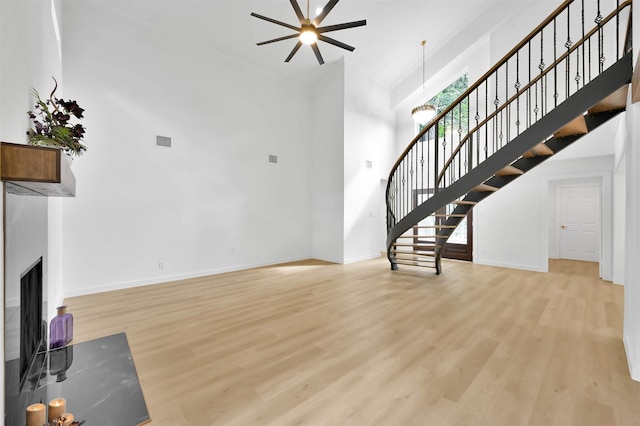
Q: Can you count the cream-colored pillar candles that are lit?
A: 3